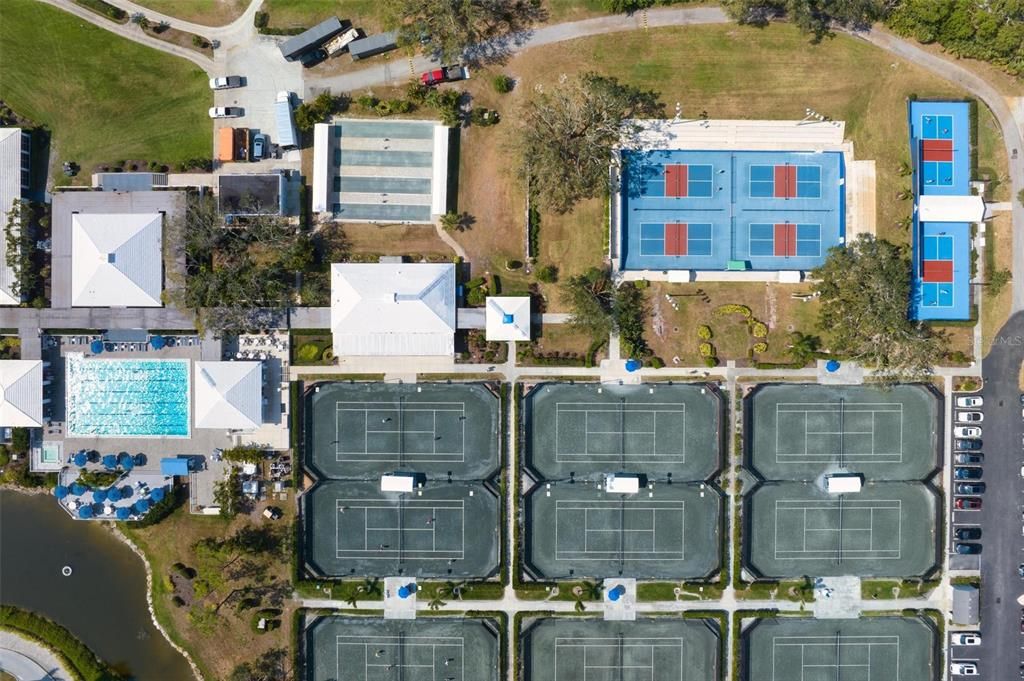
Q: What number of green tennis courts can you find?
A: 9